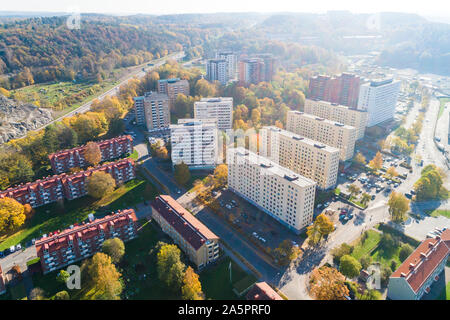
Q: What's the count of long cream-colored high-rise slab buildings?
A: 4